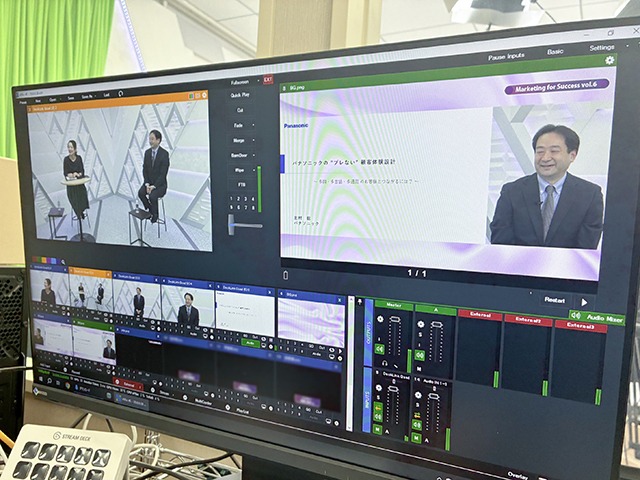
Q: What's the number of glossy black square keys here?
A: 10